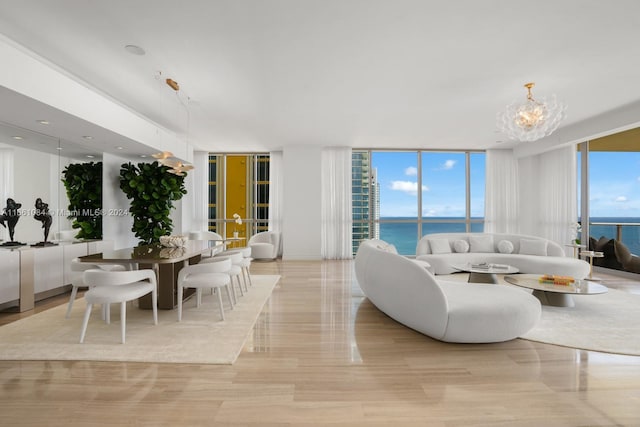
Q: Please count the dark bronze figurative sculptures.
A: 2